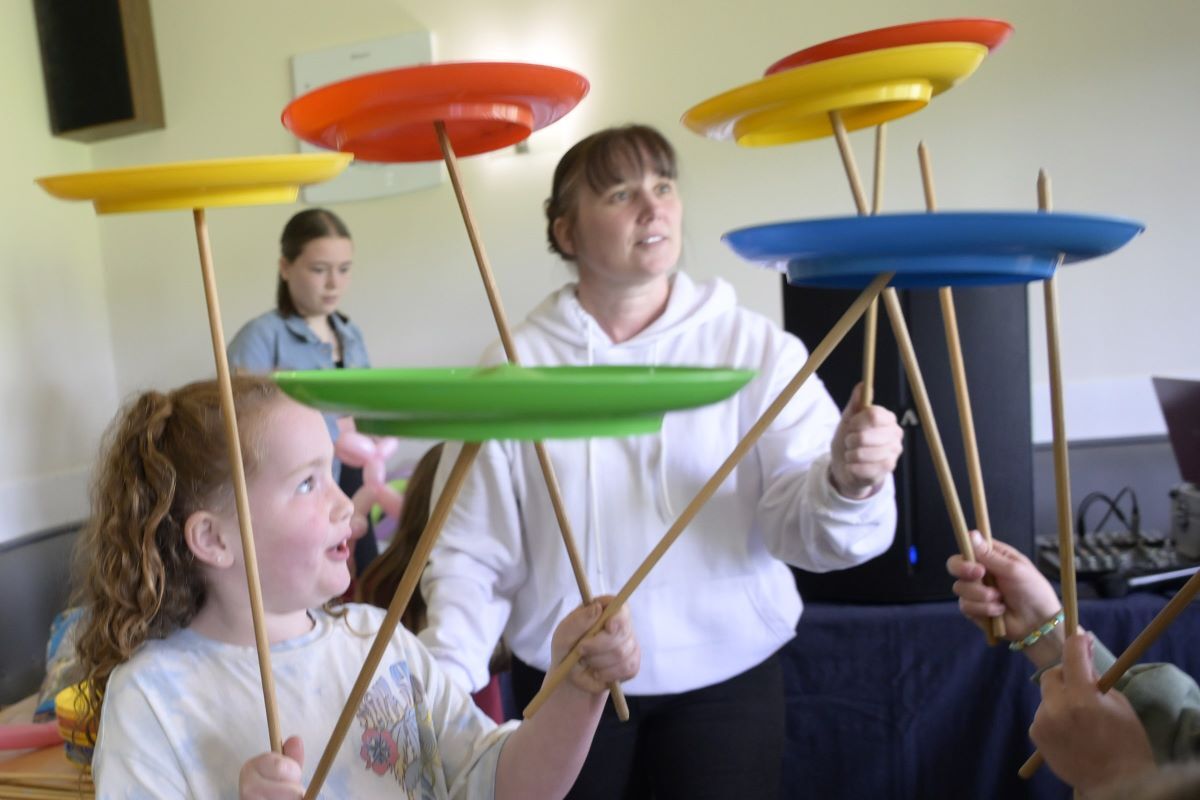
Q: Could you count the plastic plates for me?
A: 6